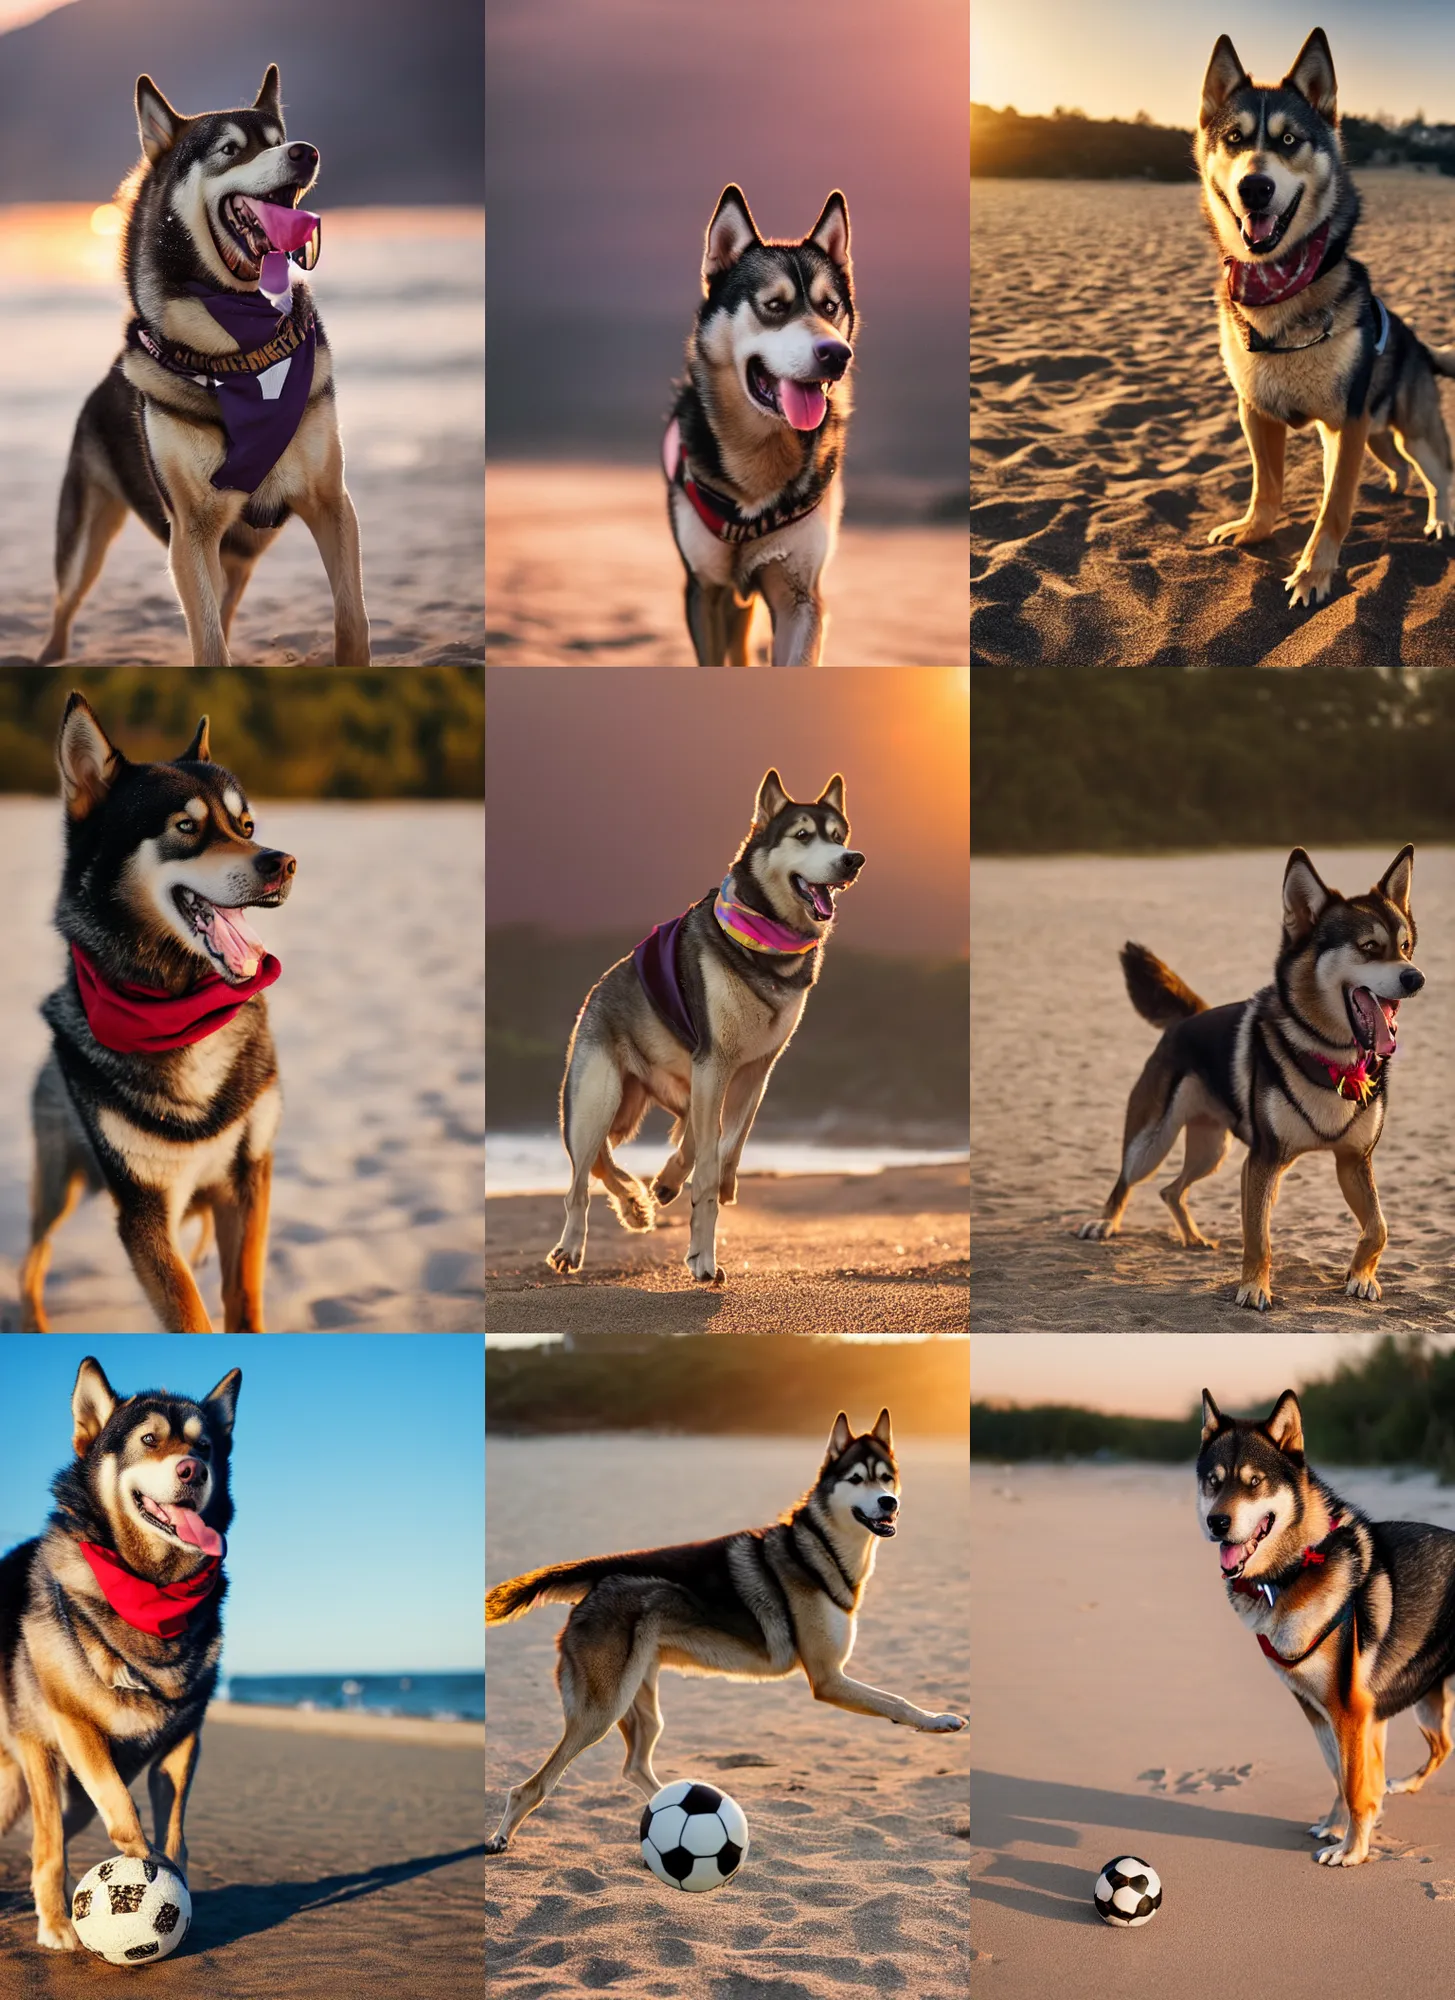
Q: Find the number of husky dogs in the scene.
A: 9